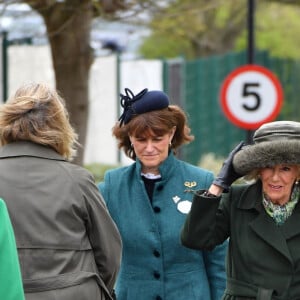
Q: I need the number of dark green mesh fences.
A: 1